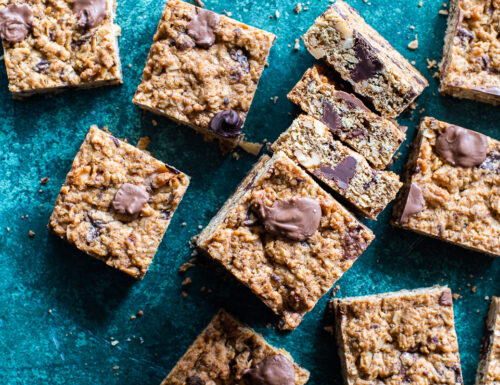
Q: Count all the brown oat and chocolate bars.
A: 12